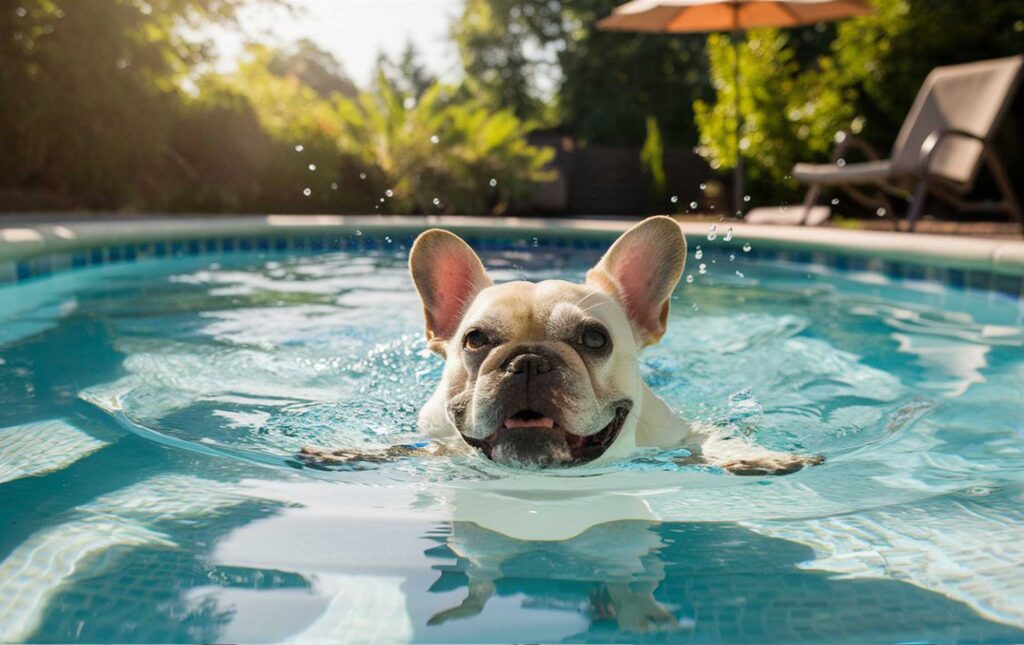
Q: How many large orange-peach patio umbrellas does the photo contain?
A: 1